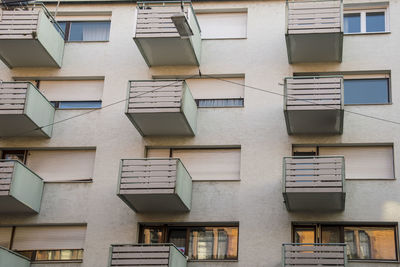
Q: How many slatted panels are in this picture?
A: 11